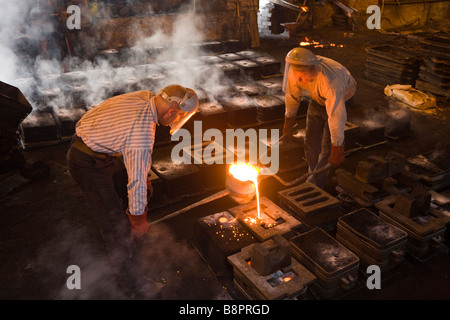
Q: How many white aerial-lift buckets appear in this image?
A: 0